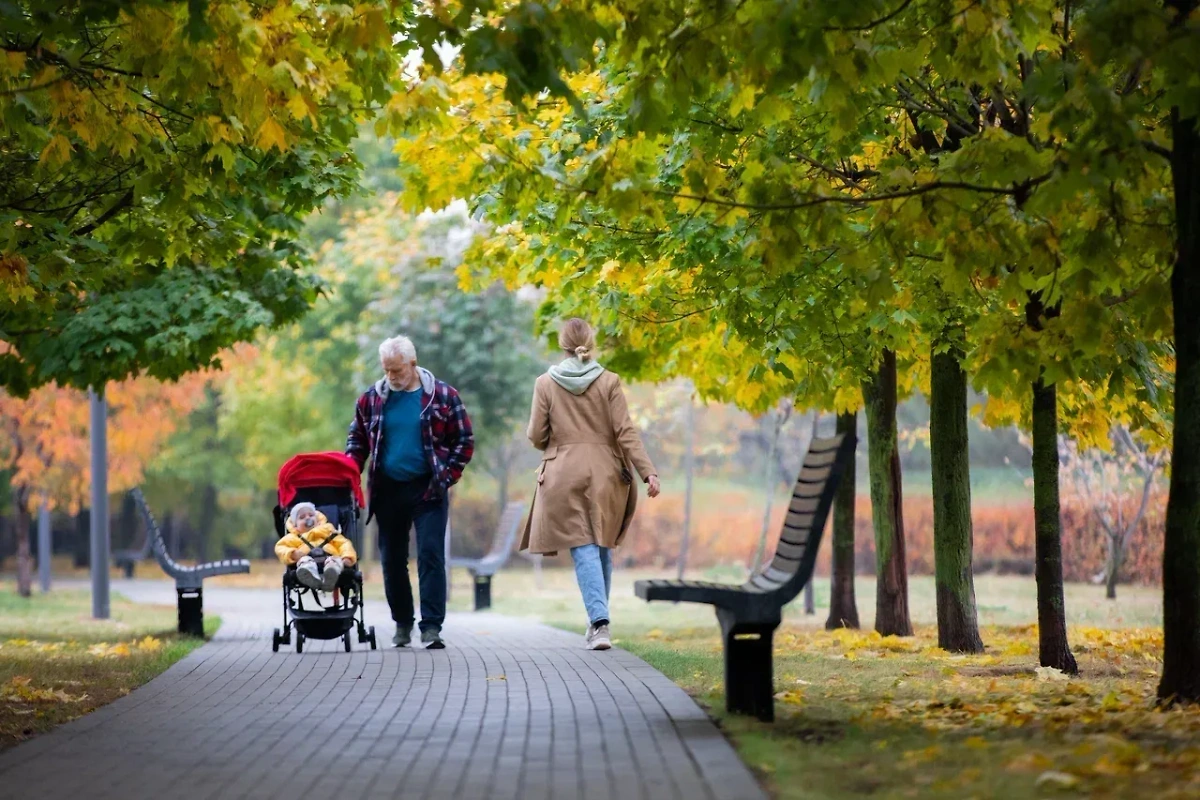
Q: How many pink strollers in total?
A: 0